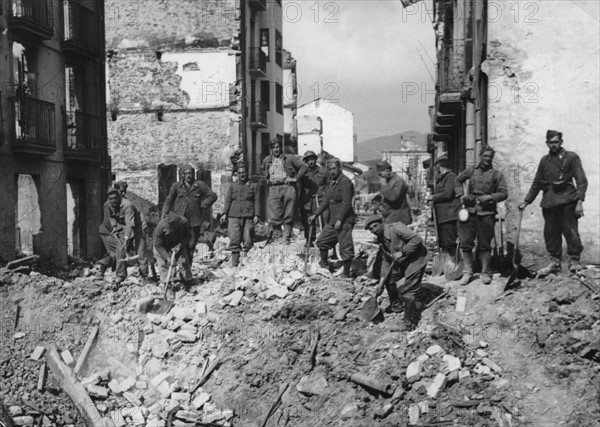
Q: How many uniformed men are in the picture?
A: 13